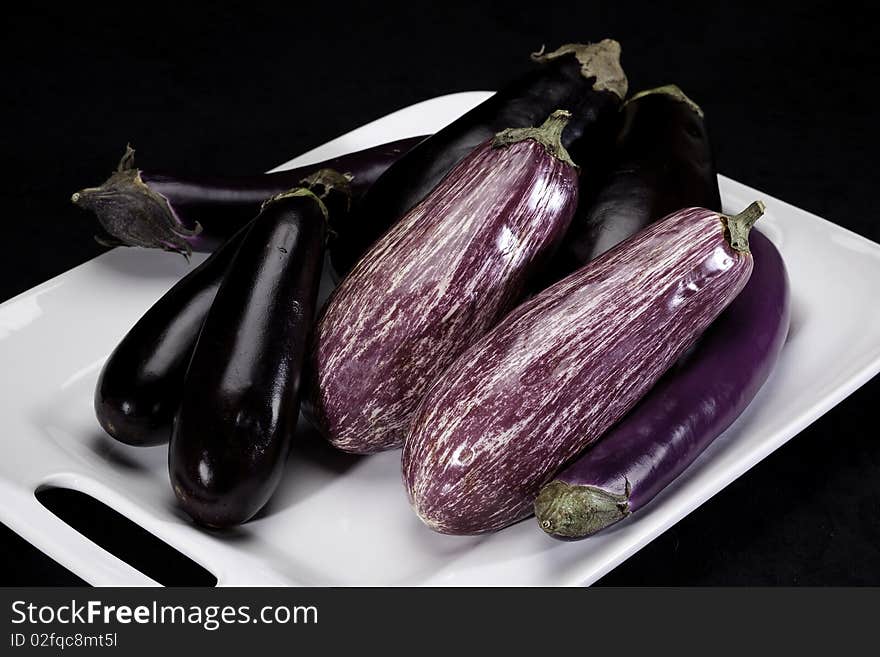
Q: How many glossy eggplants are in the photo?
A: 8